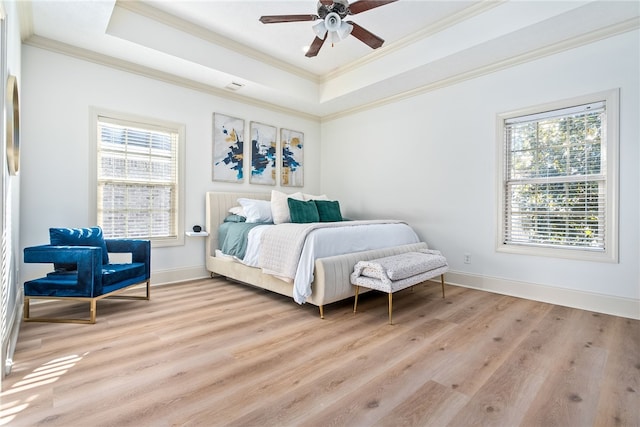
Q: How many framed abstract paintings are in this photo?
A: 3